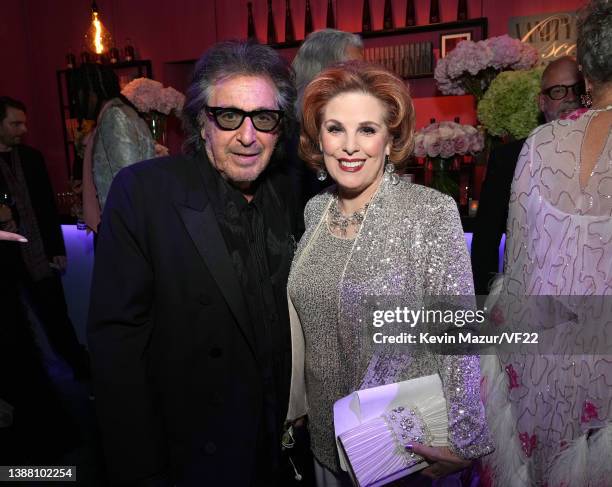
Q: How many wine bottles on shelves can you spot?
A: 10